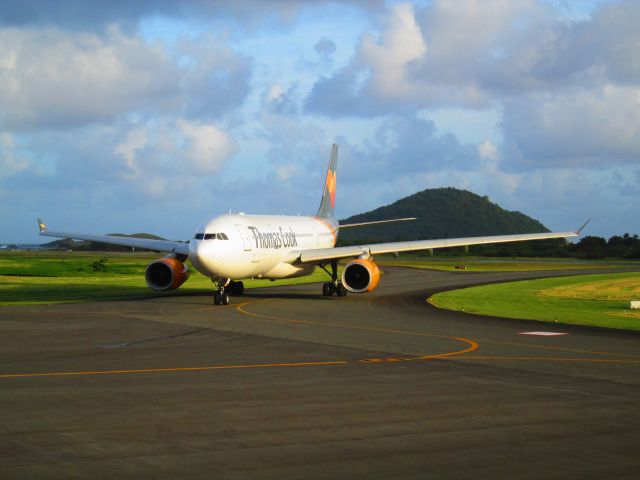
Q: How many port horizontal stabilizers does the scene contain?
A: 1